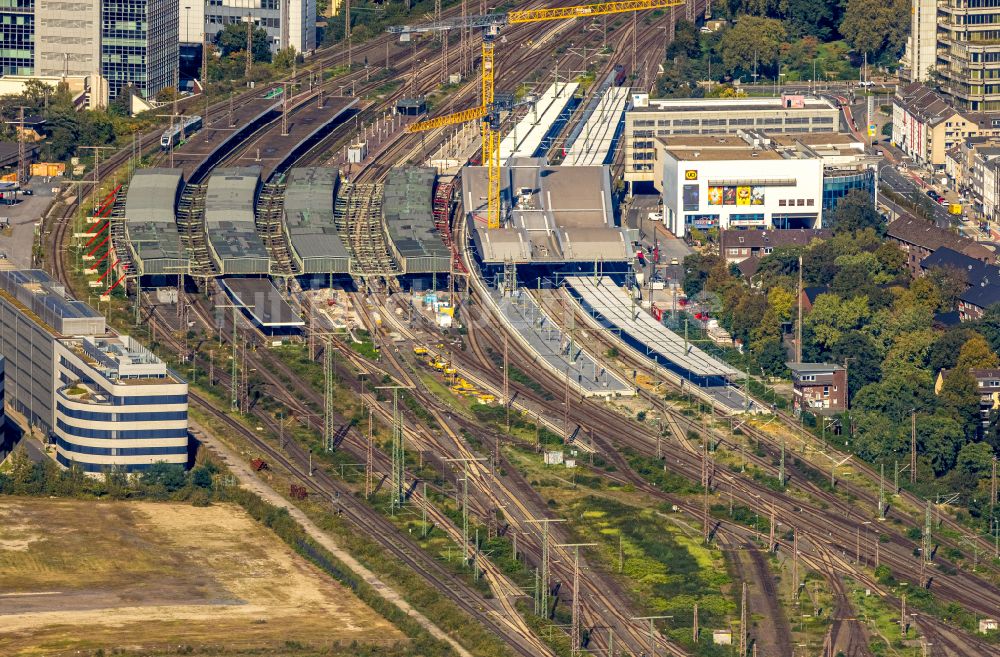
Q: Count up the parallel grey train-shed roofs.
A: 4